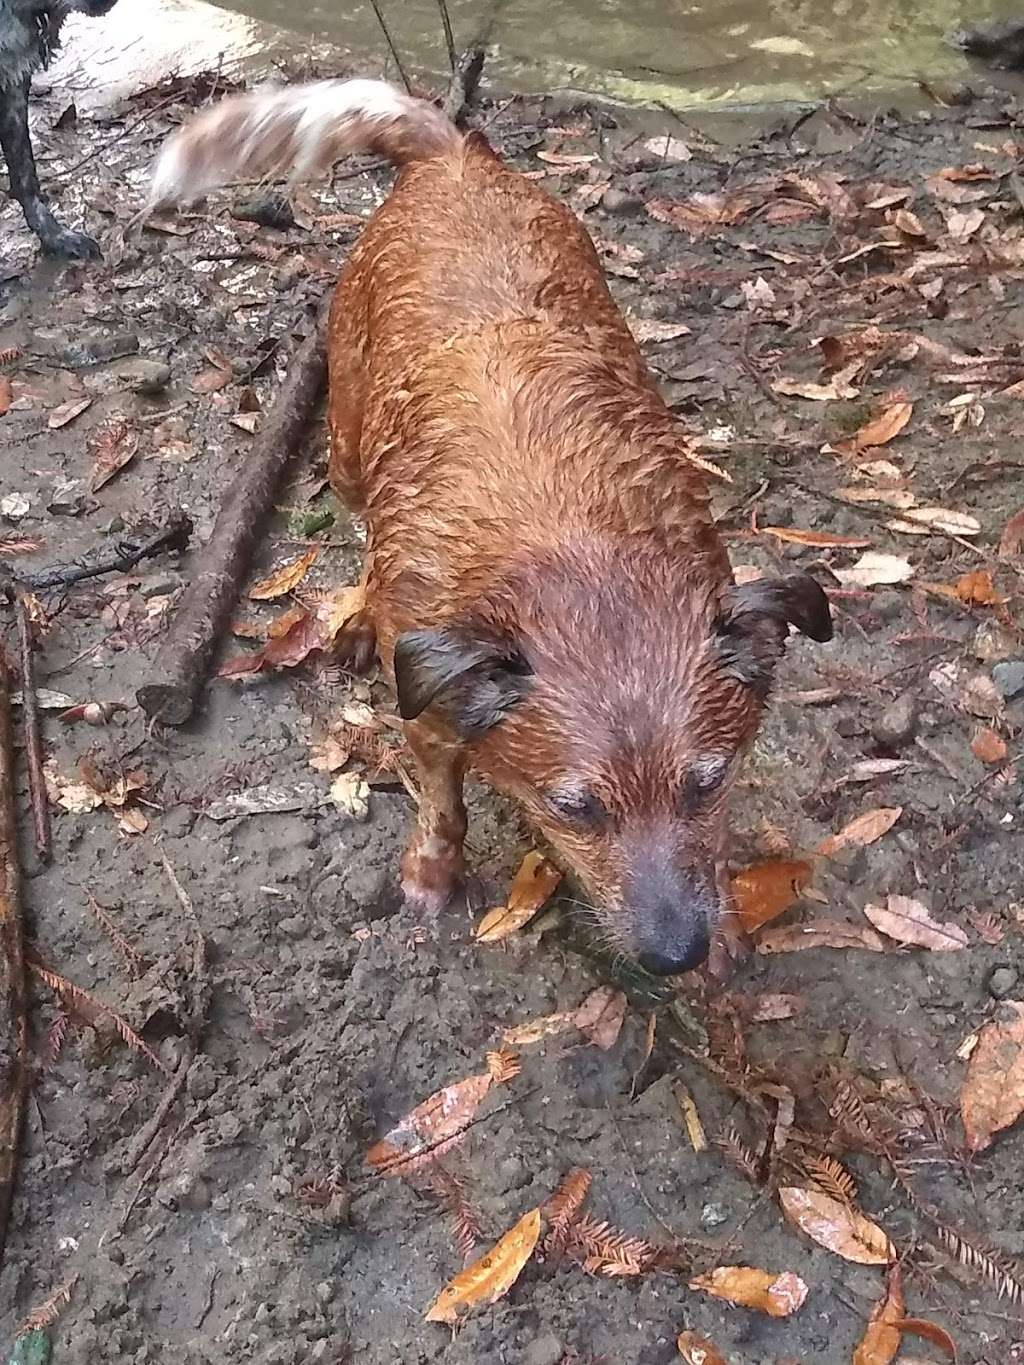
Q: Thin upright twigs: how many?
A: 2